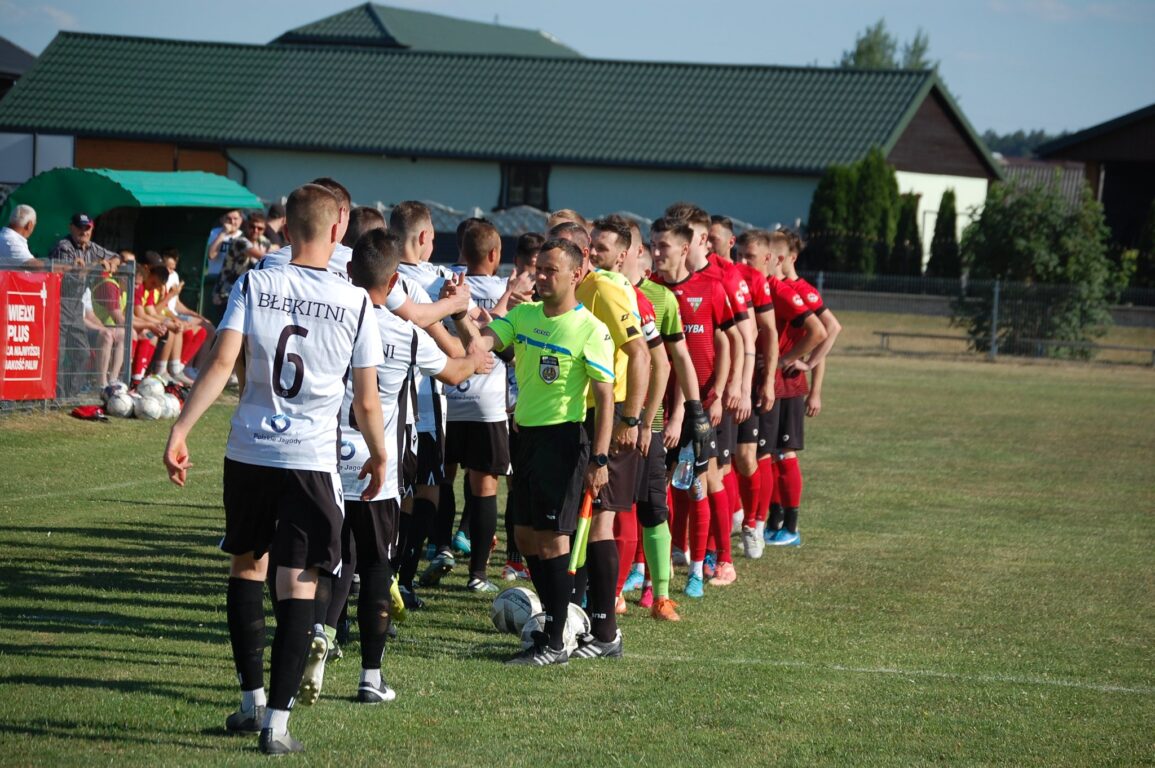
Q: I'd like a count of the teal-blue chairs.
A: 0